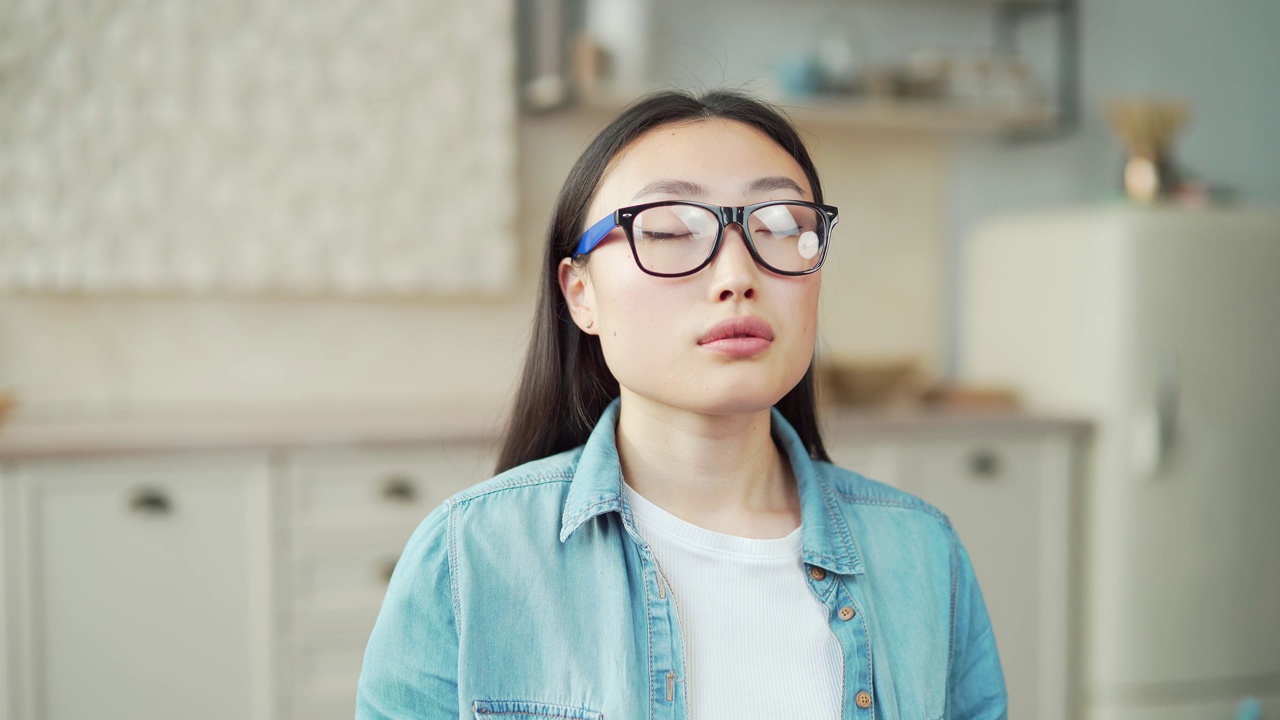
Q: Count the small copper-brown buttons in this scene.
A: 3